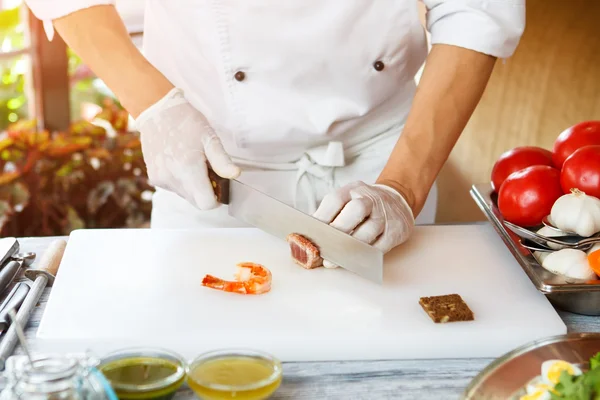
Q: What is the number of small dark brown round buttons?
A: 2